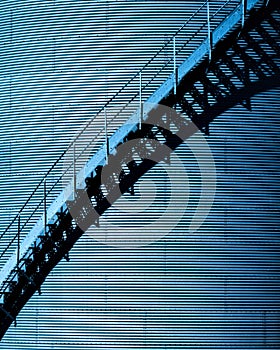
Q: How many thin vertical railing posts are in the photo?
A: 8